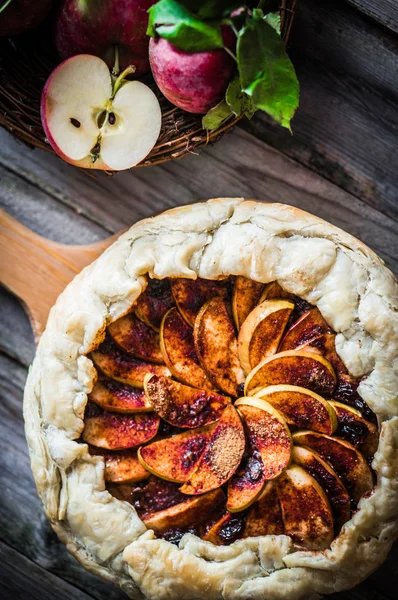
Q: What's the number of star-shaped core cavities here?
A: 0